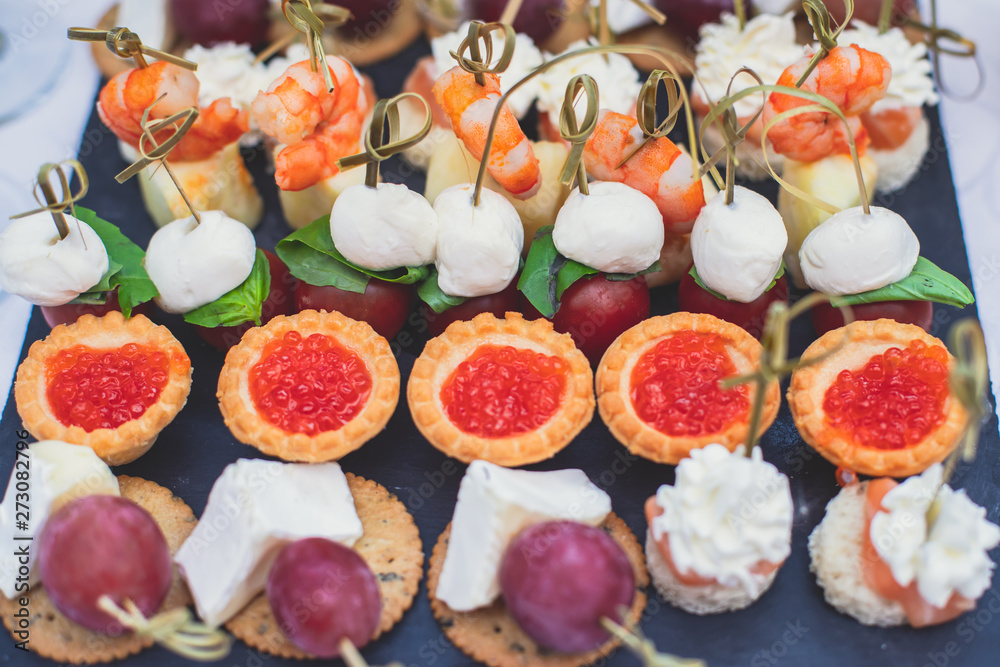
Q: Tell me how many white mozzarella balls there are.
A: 7